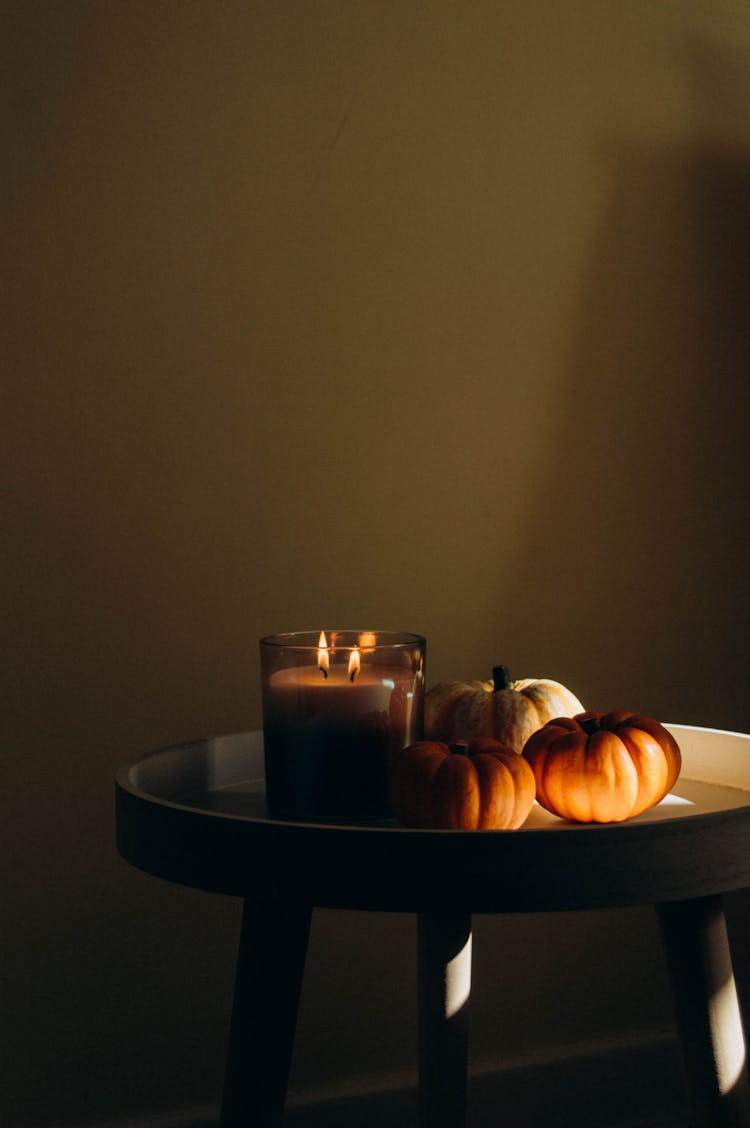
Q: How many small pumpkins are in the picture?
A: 3